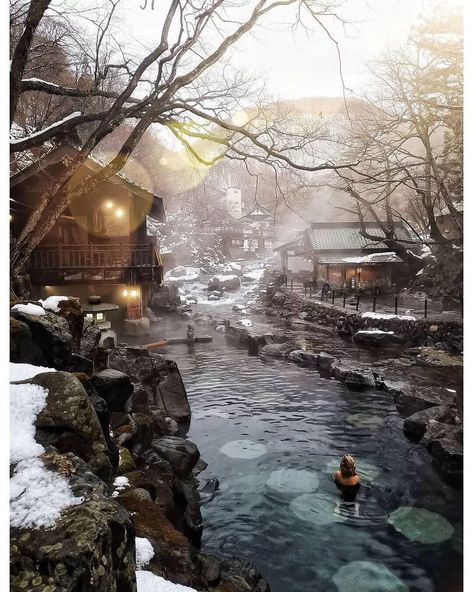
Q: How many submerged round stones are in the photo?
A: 7